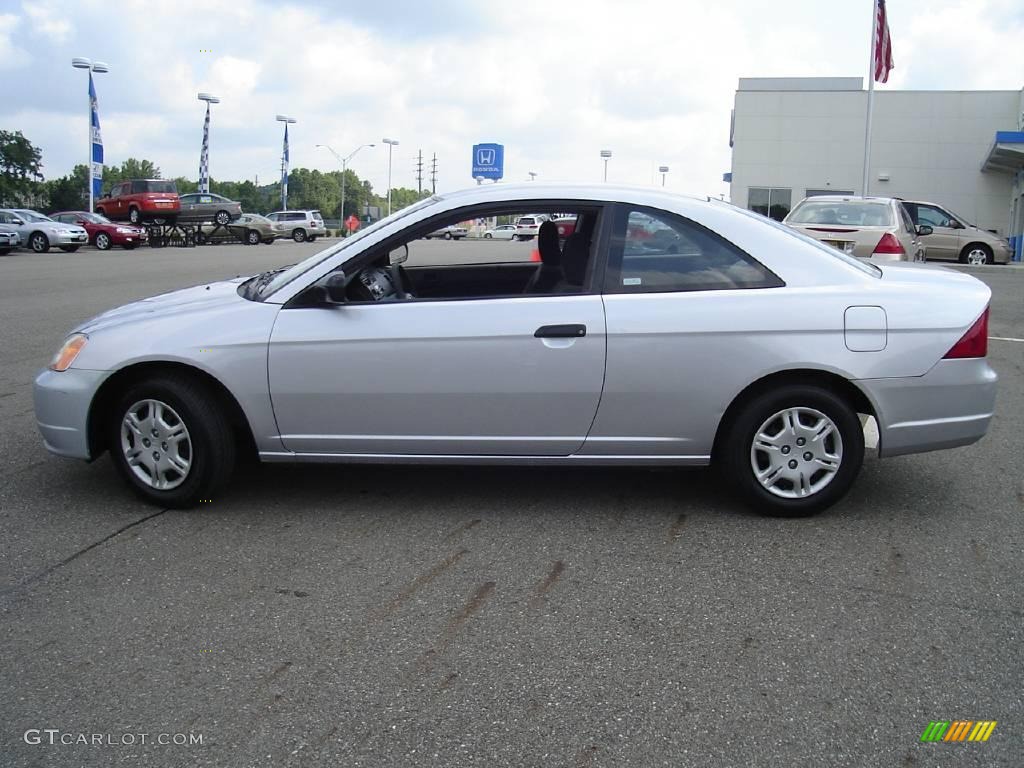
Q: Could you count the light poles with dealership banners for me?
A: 3